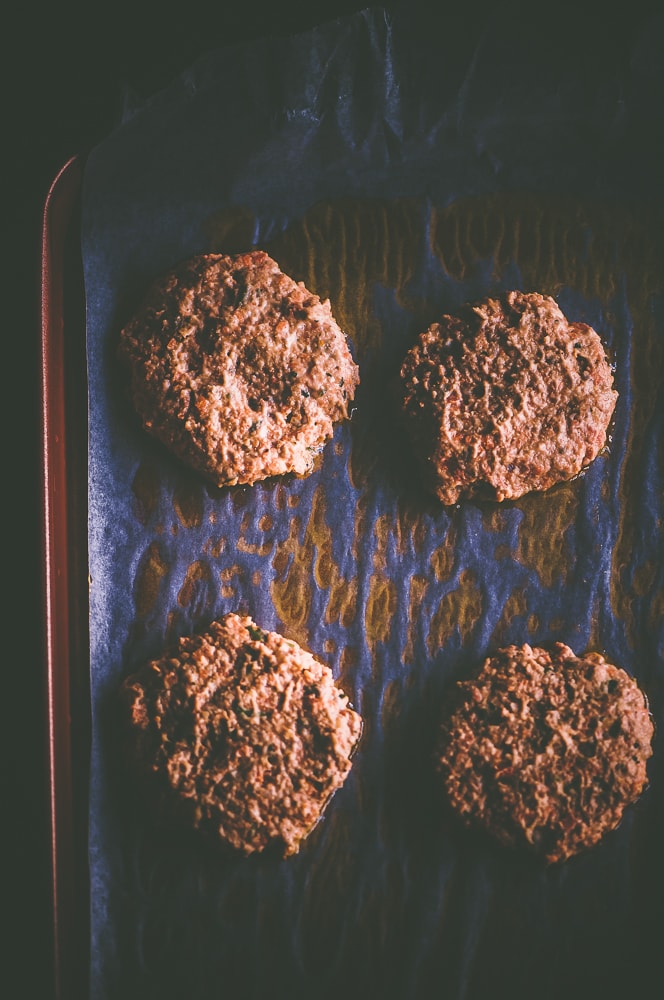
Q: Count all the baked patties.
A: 4